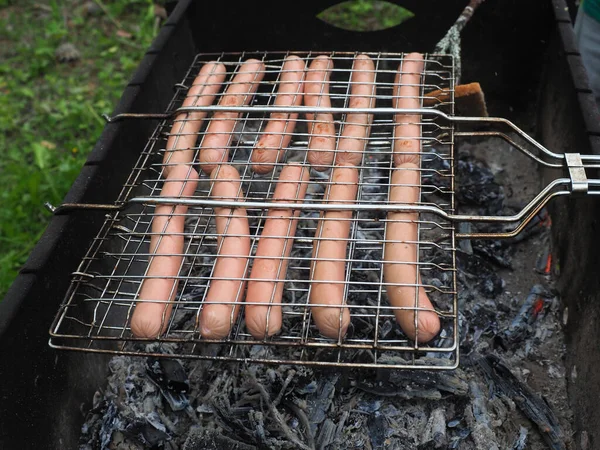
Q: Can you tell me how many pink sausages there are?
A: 11